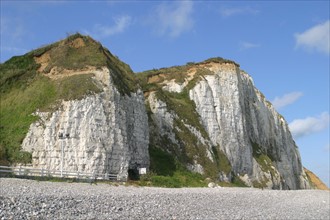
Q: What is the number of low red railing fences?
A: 0